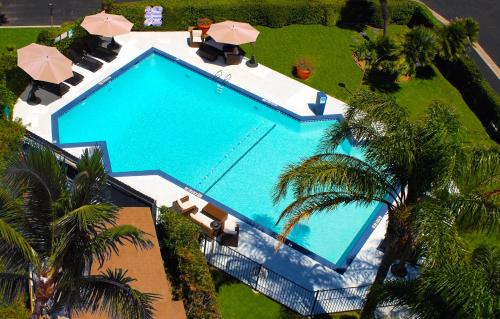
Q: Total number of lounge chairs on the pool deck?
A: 4